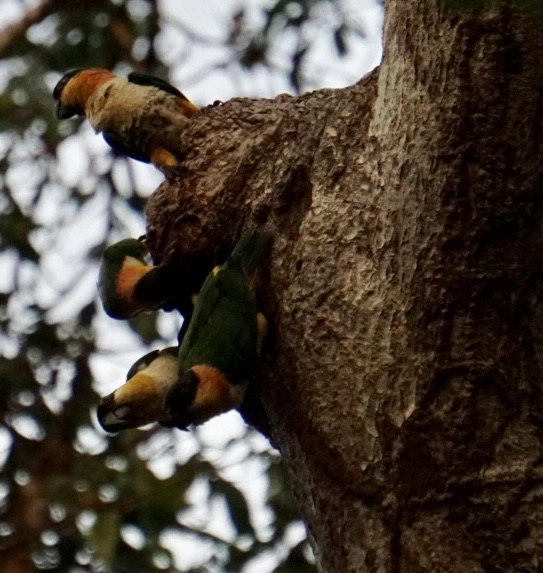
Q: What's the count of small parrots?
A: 4